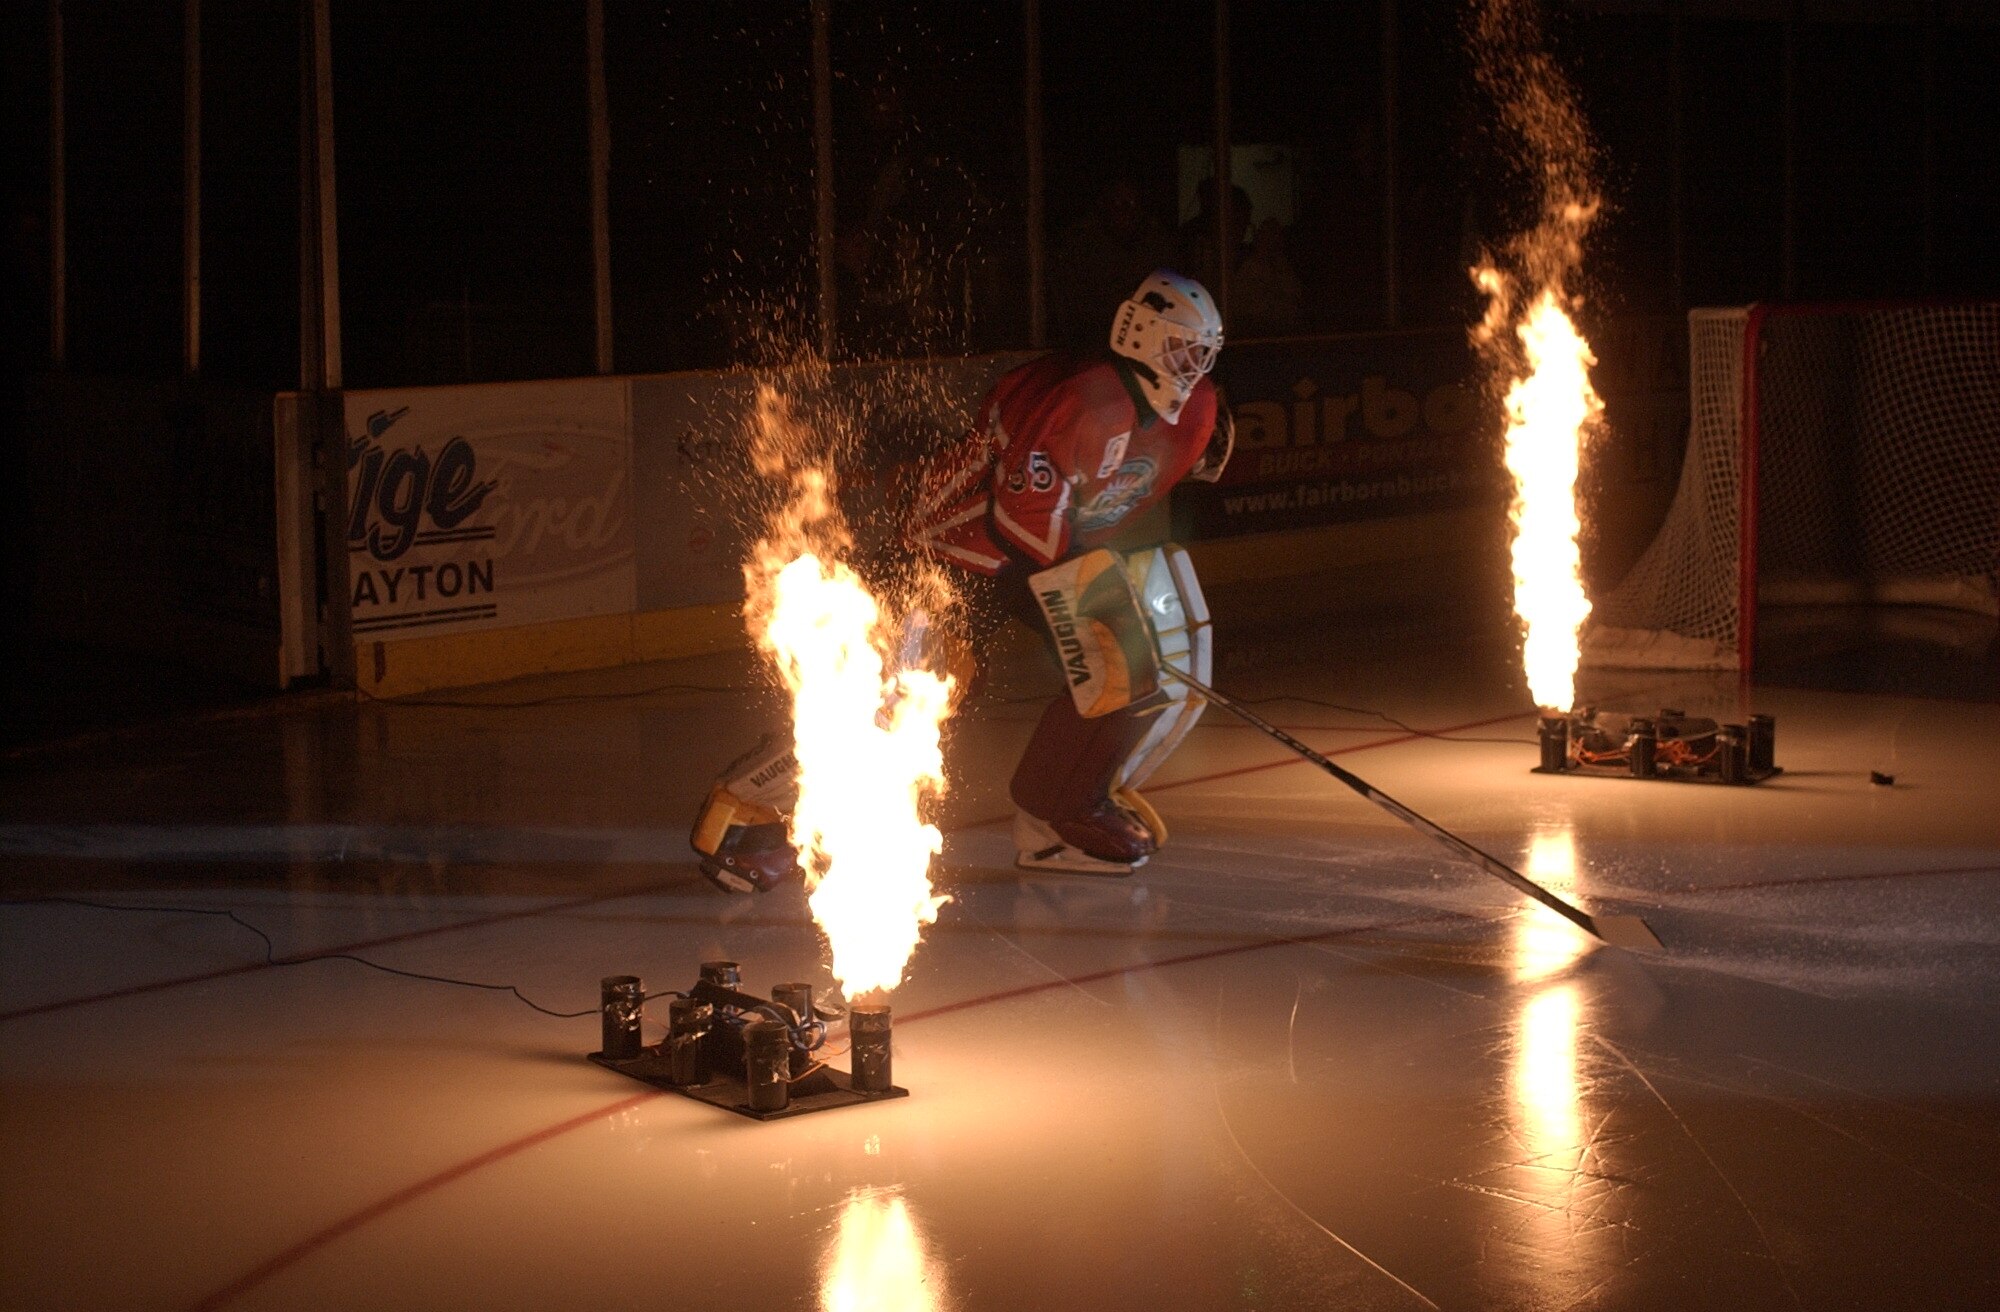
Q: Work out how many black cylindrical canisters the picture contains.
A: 12